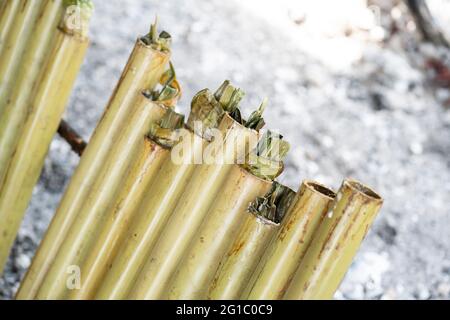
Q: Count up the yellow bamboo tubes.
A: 13